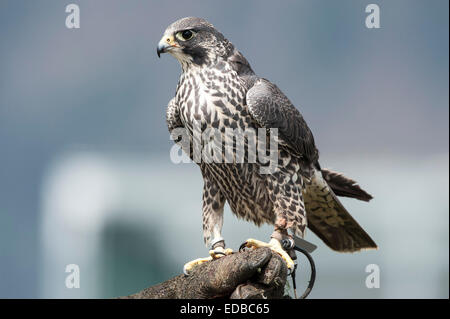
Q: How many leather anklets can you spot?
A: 2